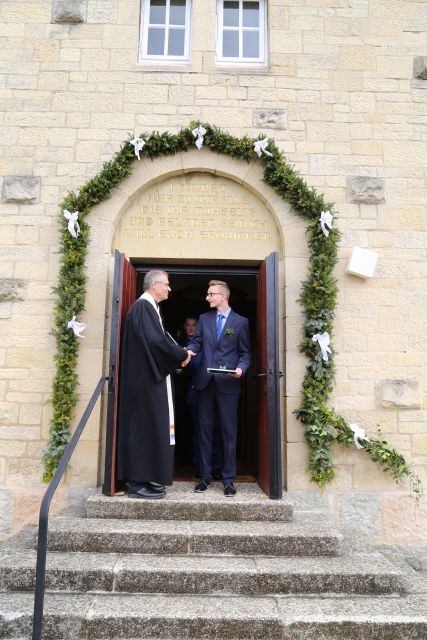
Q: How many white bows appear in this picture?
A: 8